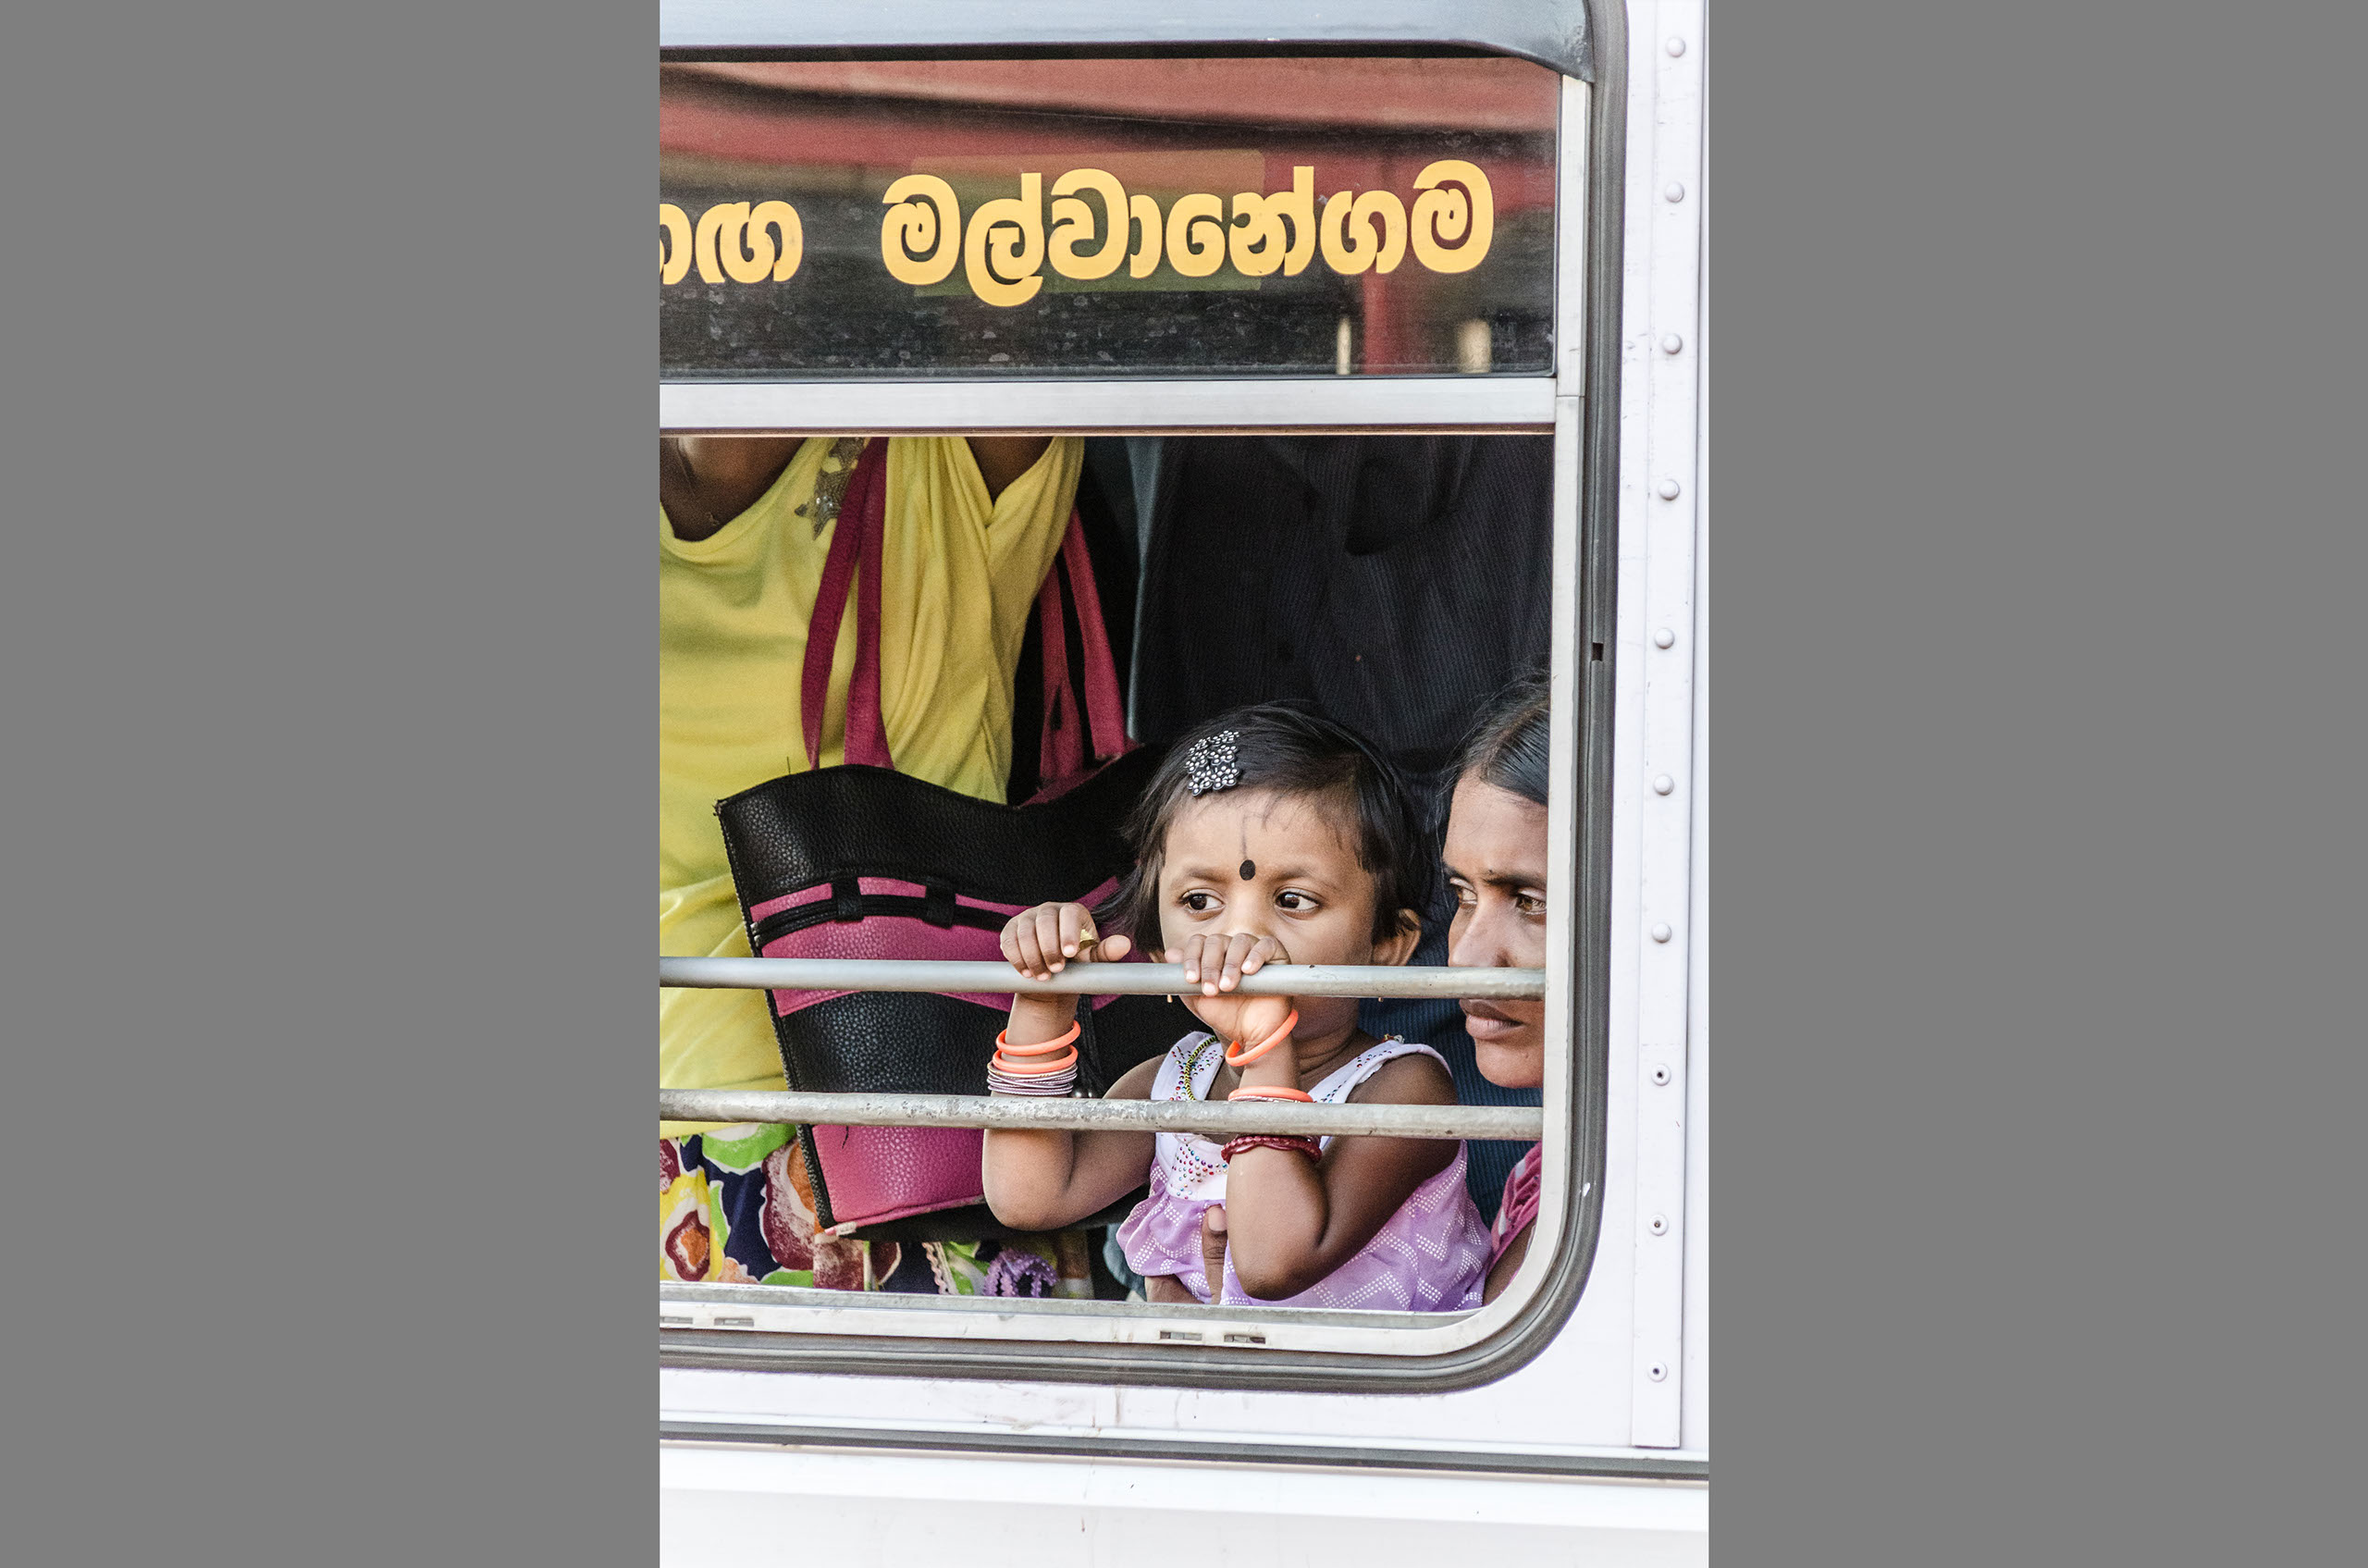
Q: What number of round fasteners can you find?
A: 10